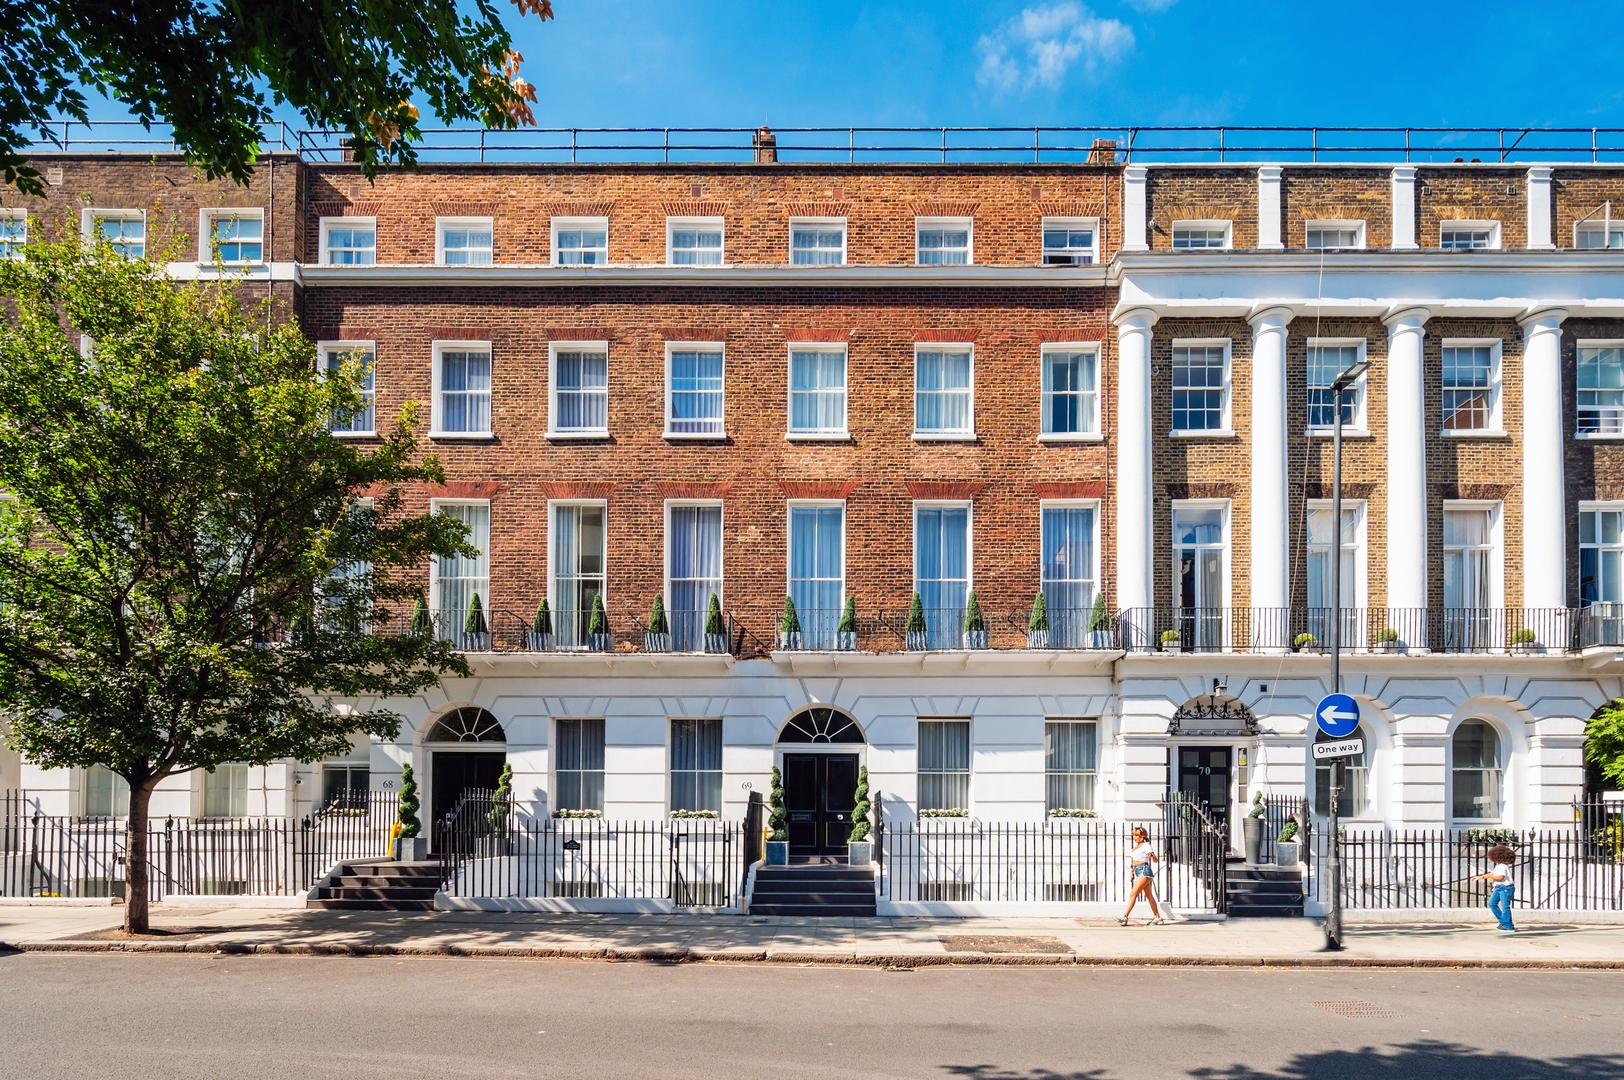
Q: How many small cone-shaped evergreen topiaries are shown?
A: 12